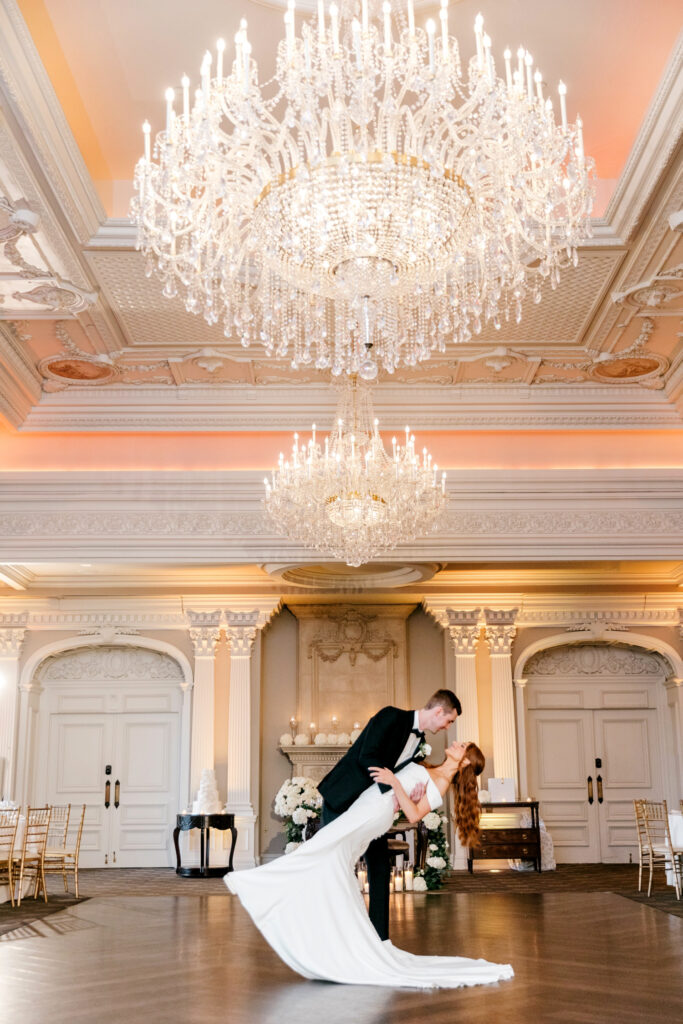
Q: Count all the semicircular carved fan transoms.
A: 2